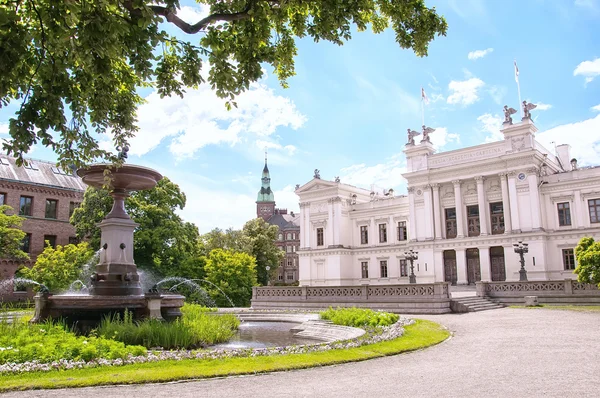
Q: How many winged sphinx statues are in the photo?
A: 4